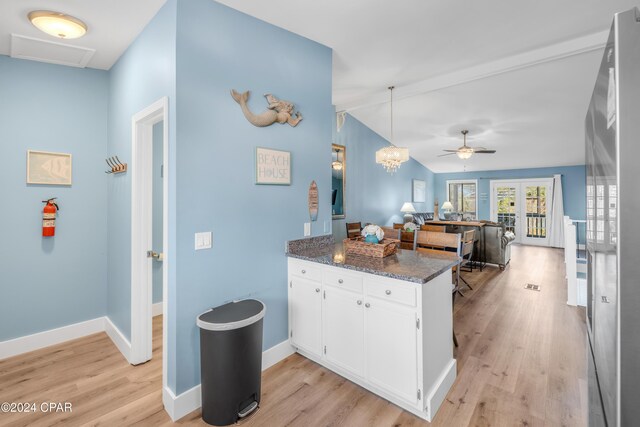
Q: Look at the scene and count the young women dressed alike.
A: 0